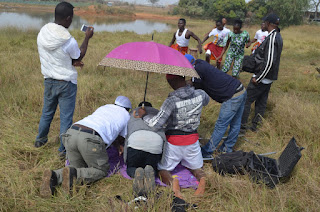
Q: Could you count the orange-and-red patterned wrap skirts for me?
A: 3